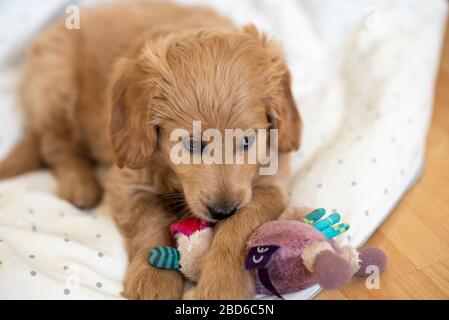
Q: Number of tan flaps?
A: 2